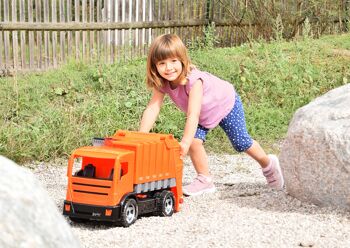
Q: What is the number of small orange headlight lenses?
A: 2